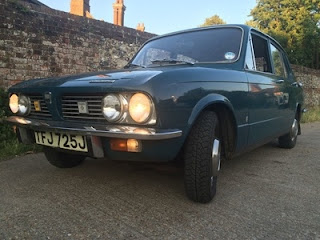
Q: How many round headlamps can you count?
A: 4